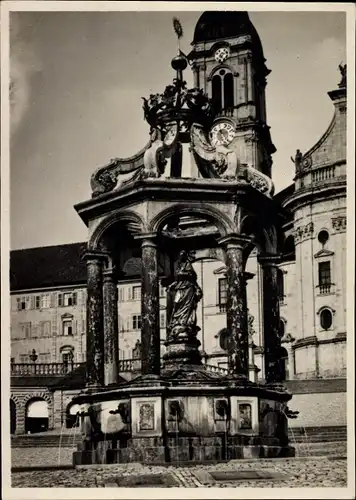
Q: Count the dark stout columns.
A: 5